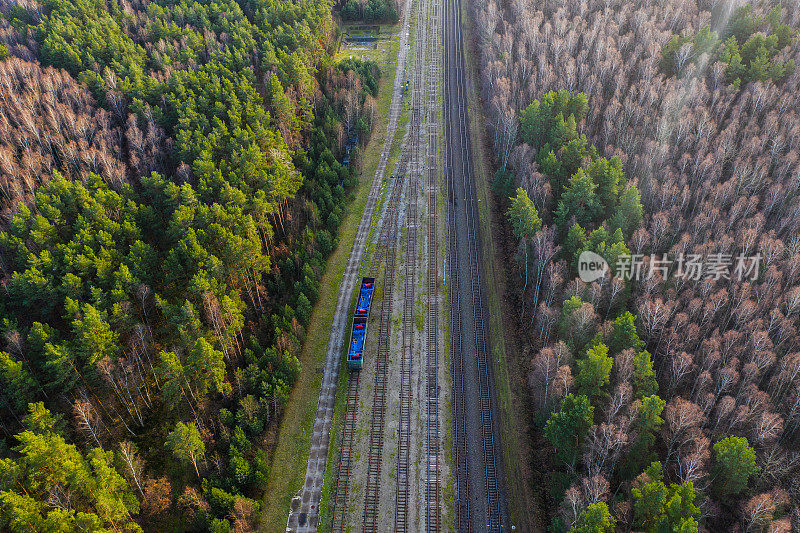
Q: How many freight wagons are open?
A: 2